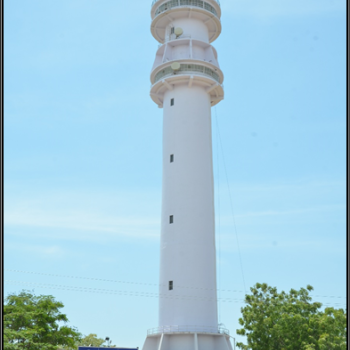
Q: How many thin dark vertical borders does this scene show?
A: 2